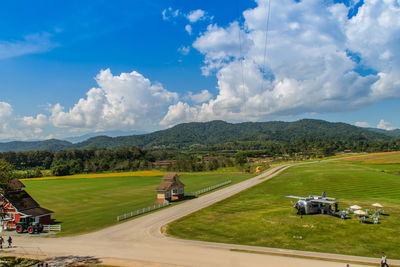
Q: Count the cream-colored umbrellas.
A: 3